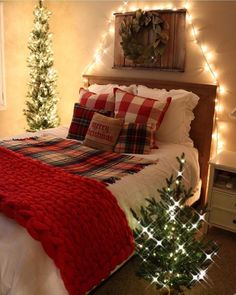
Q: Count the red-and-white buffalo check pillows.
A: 2